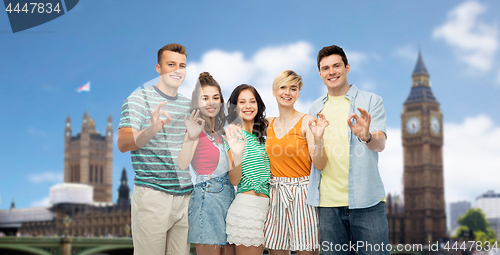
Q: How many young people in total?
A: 5